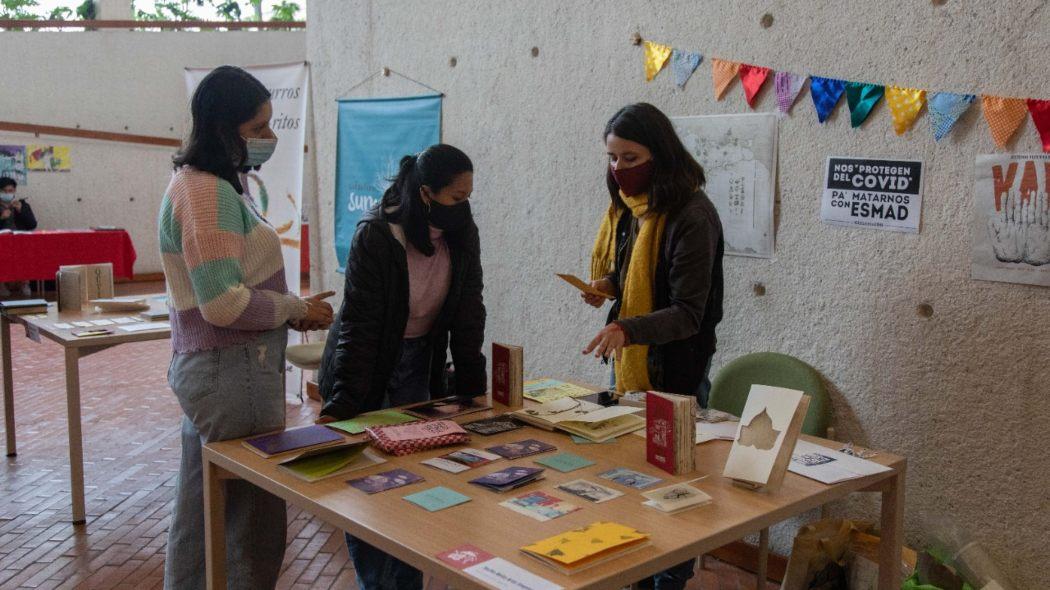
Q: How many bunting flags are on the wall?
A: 11